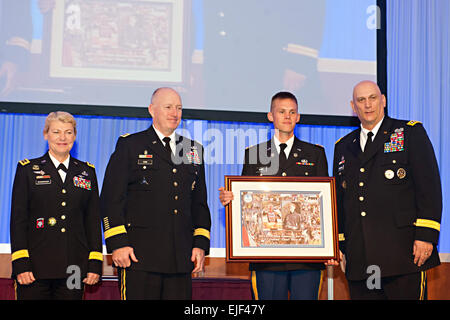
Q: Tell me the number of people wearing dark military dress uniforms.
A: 4